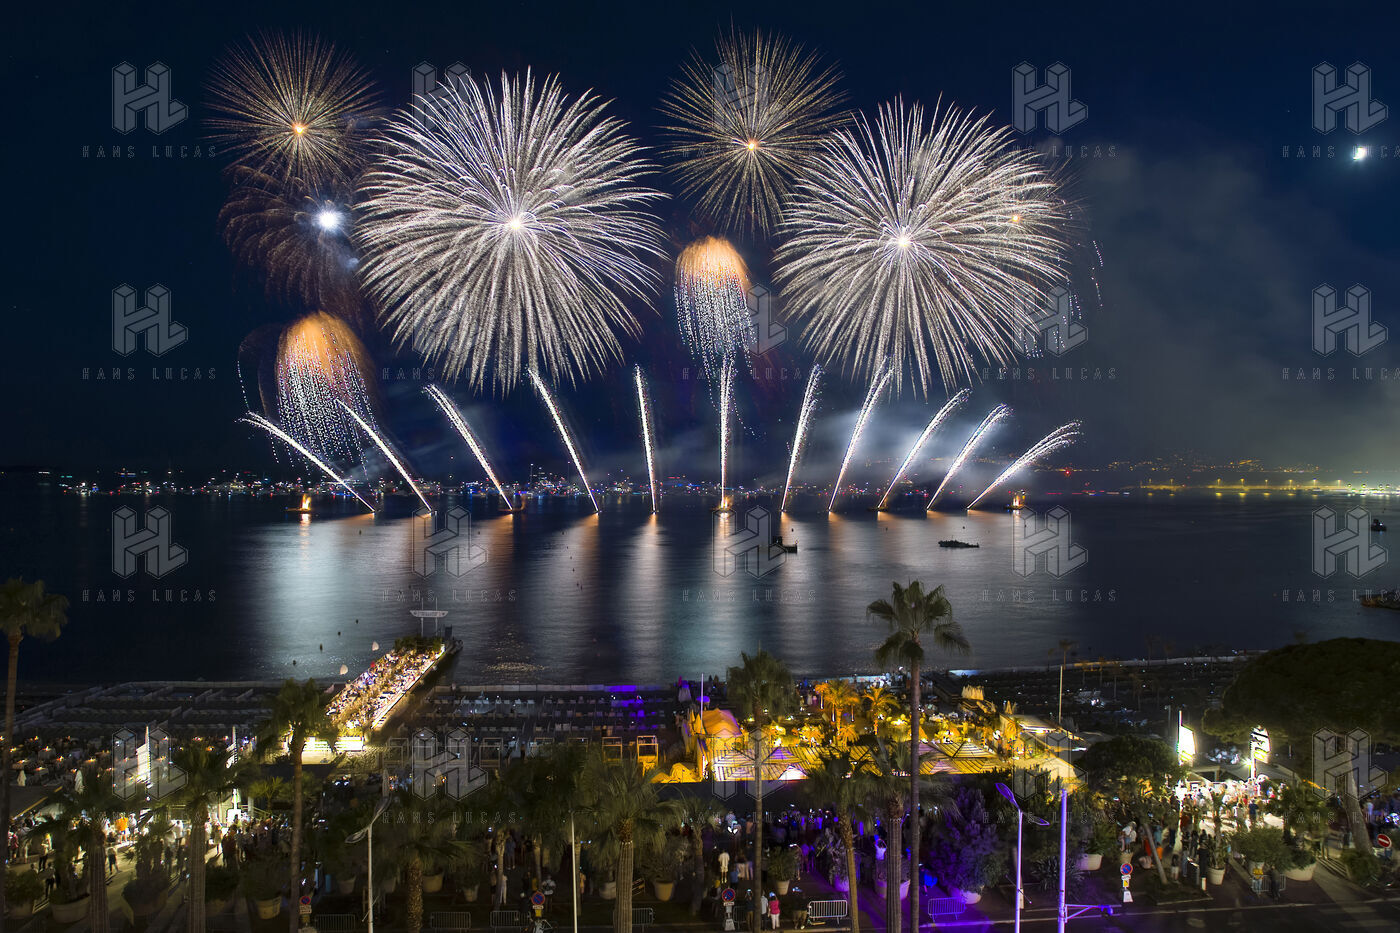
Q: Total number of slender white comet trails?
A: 11